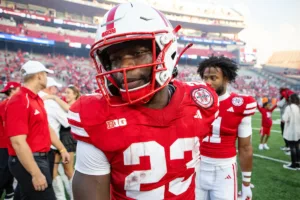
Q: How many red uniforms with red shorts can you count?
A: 1